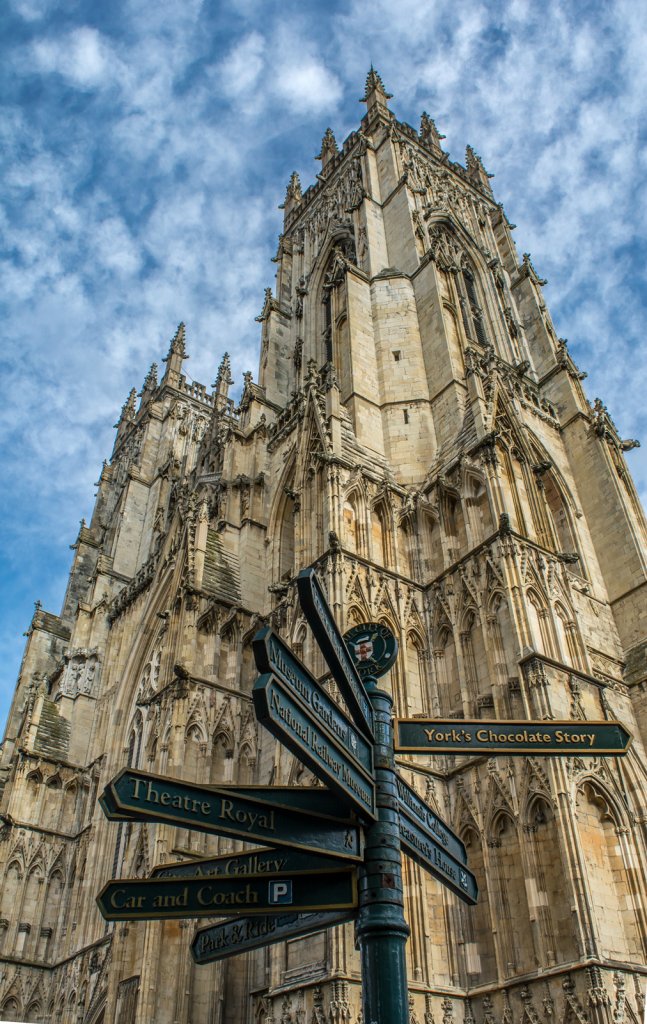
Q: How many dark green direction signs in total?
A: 11